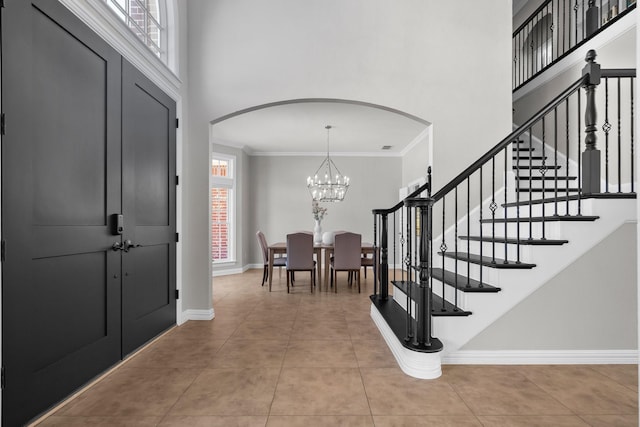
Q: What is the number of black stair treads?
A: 13